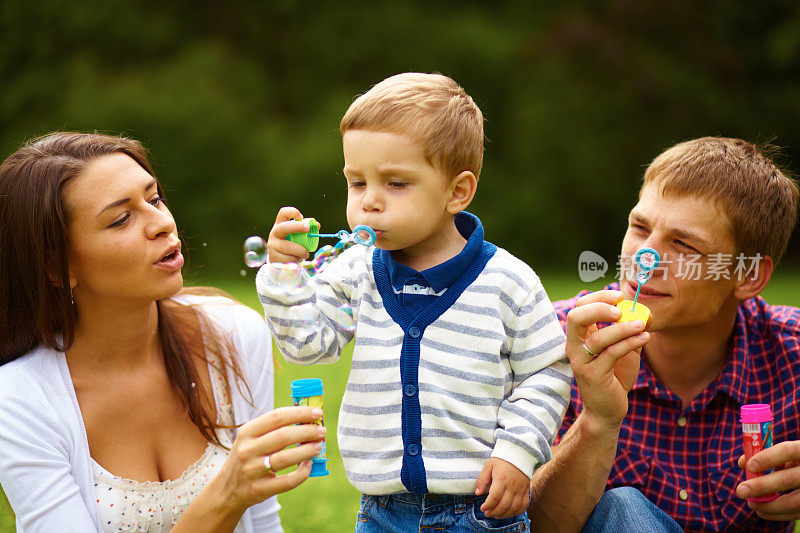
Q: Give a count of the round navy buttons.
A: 3